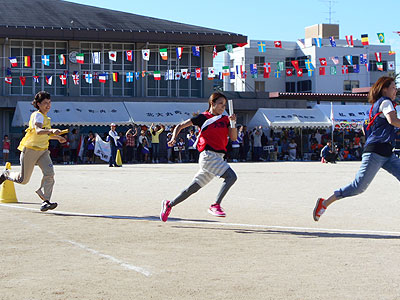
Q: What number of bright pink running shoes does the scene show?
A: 2